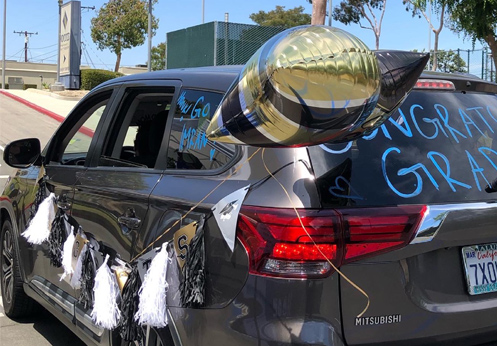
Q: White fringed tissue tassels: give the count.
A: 4